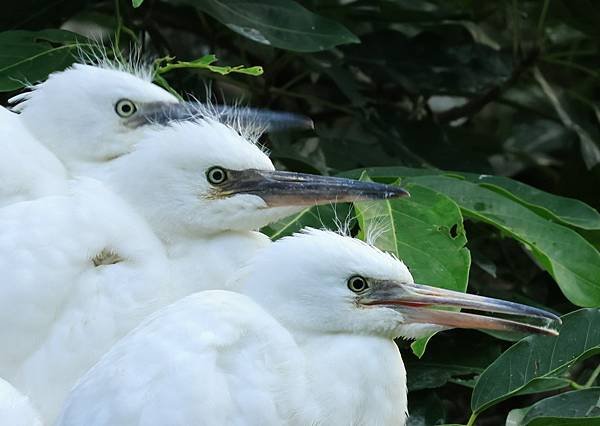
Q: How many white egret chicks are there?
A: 3